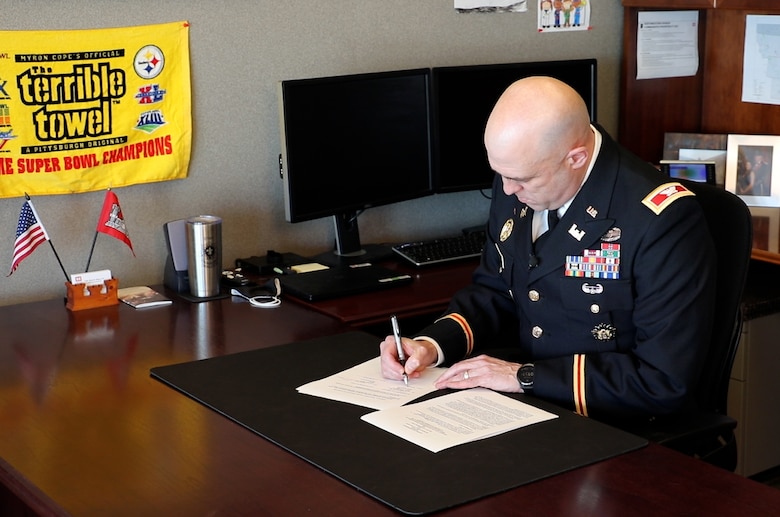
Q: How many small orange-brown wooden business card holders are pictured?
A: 1